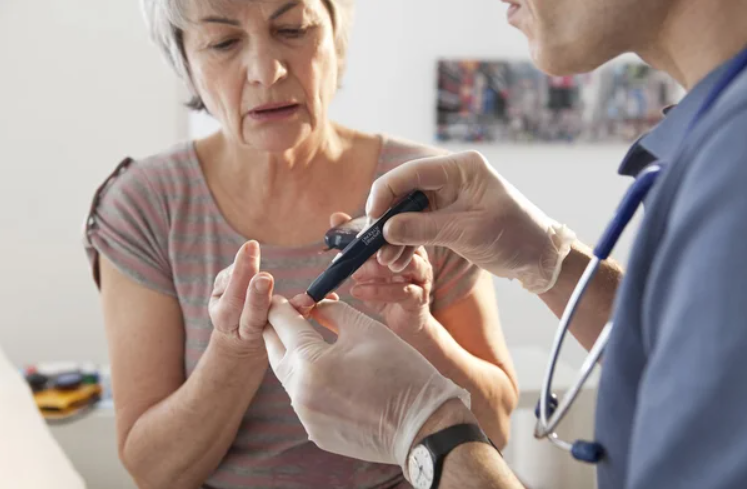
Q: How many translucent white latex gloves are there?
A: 2